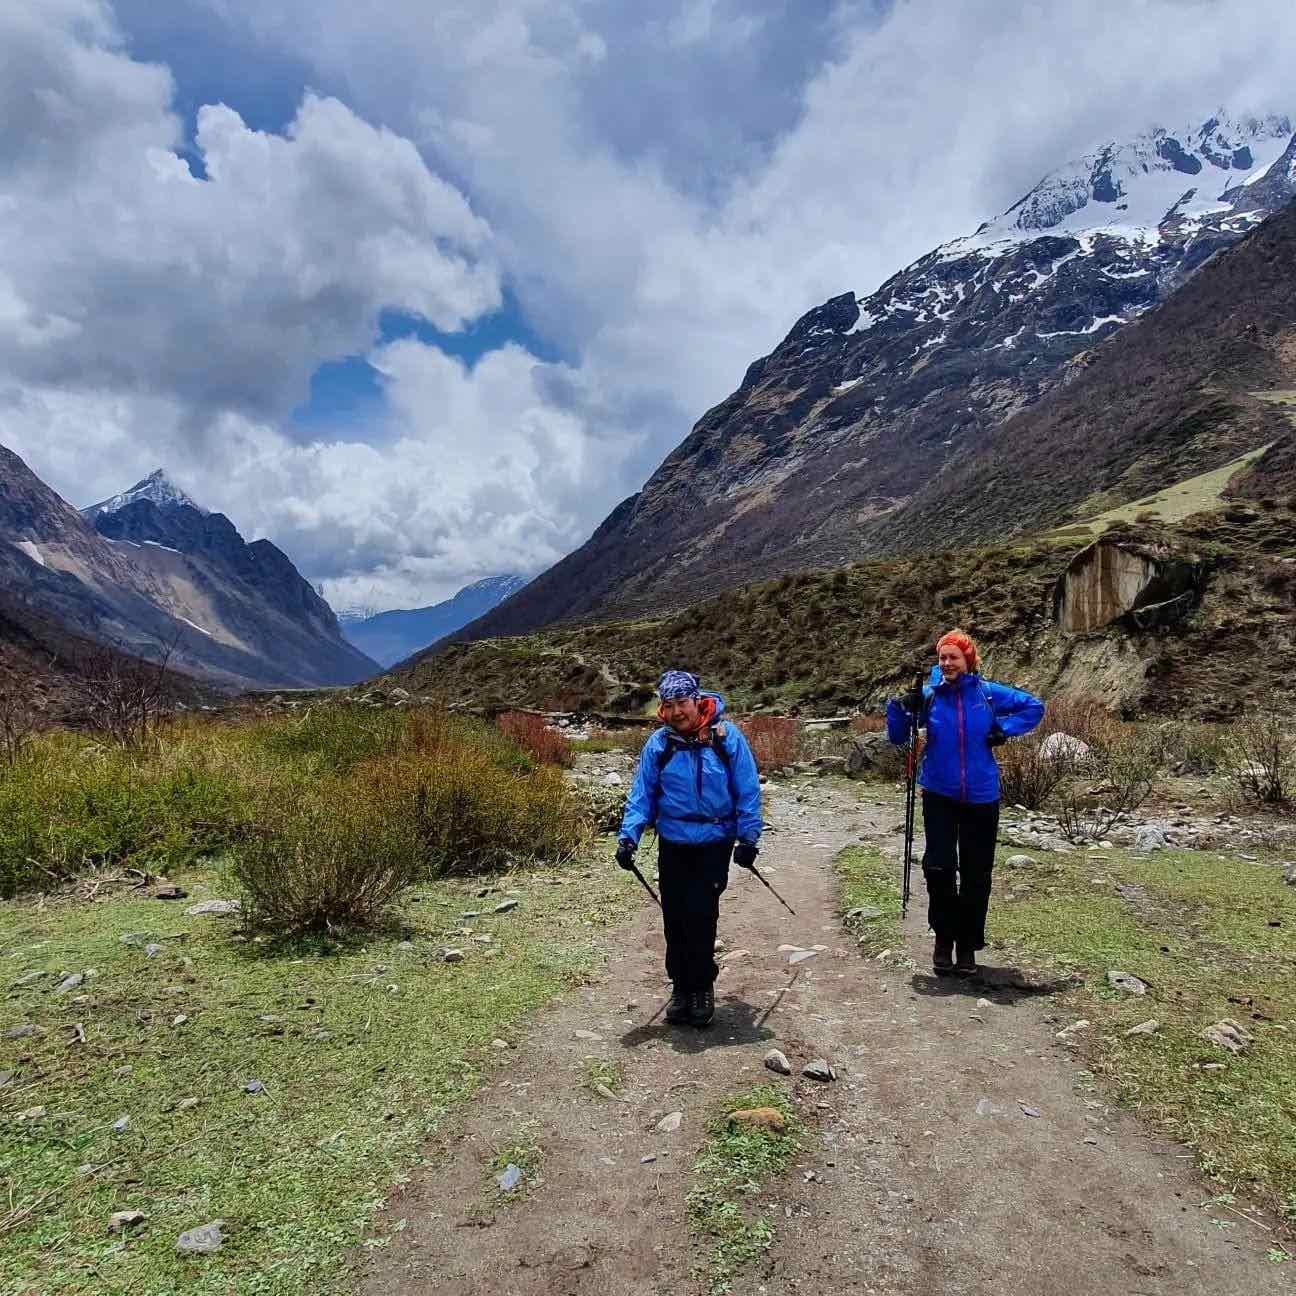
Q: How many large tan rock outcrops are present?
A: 1